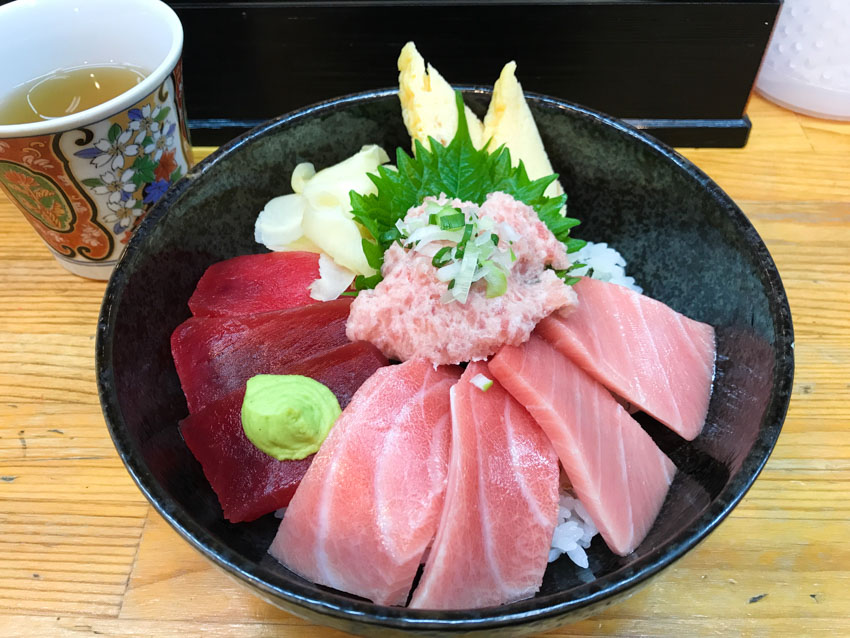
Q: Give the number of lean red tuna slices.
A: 3